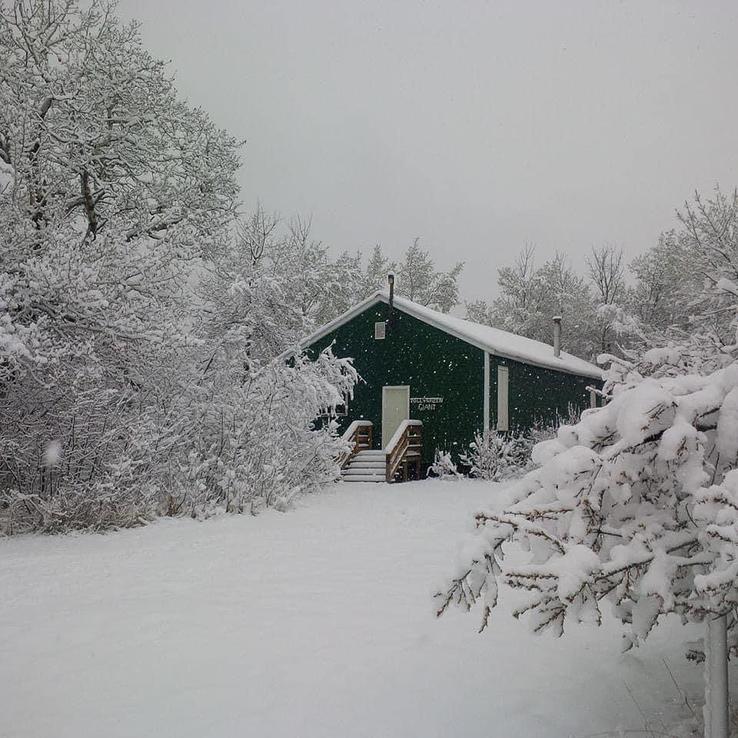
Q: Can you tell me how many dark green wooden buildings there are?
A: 1